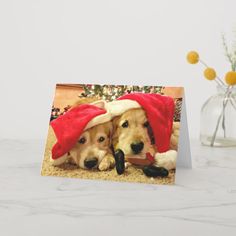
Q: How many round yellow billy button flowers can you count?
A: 3